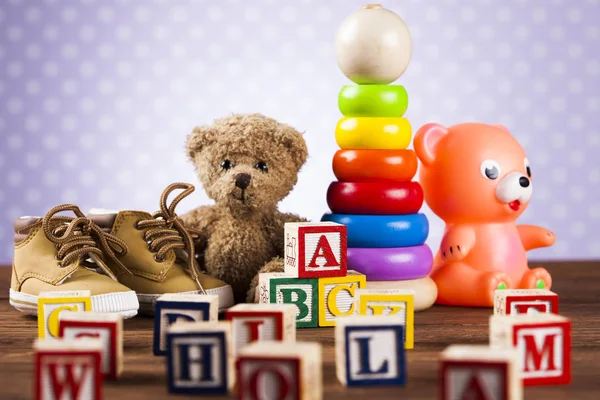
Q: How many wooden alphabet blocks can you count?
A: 15